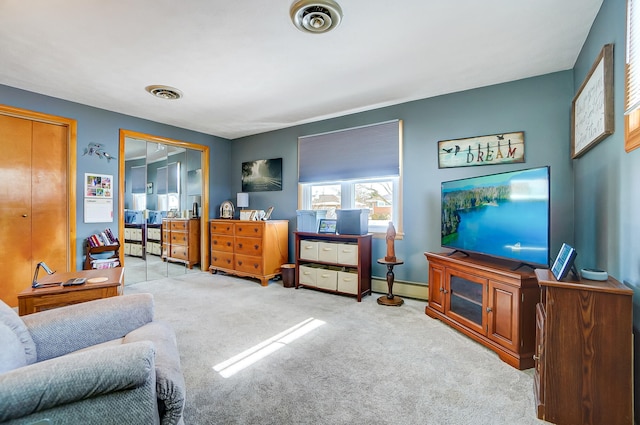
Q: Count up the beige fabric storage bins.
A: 6